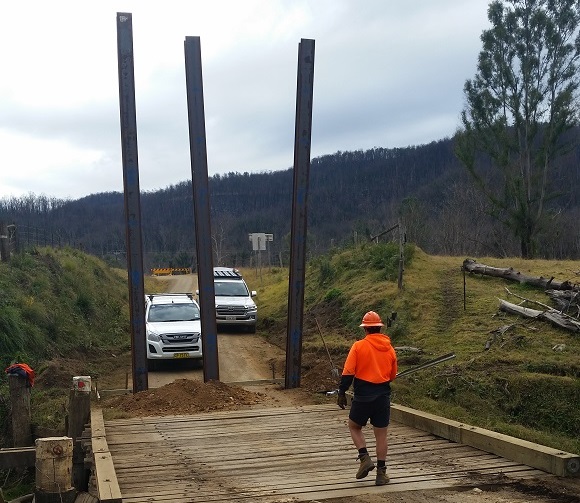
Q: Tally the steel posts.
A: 3